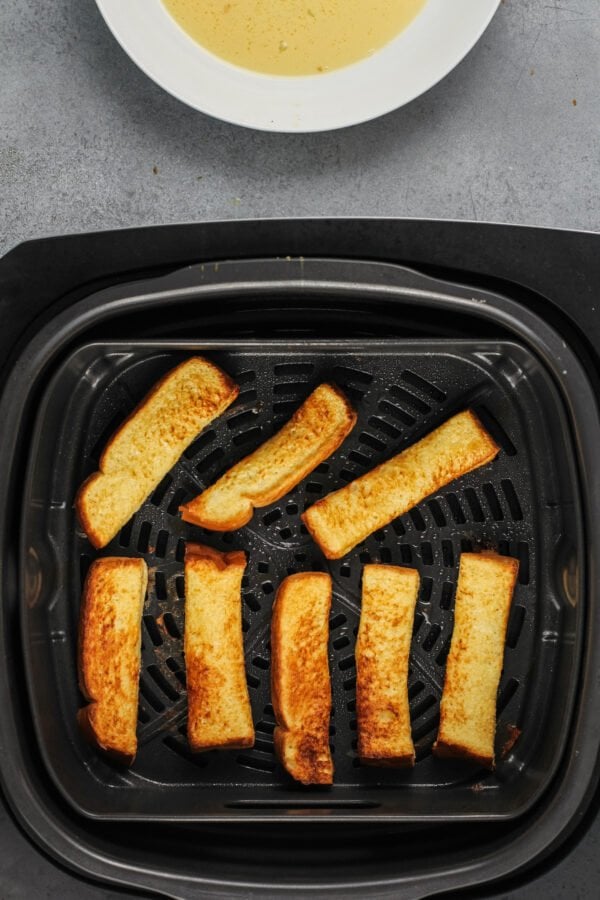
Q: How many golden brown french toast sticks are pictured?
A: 8